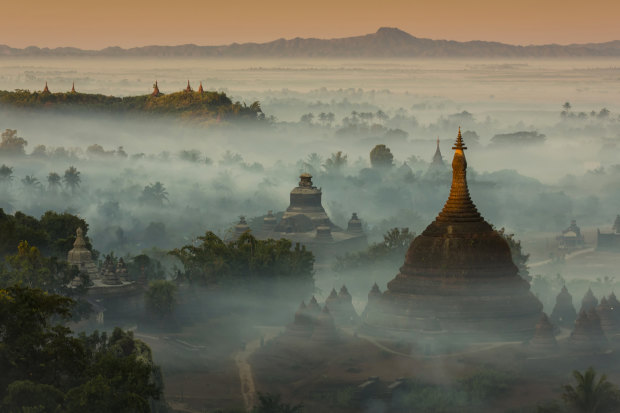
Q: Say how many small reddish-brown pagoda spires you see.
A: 5